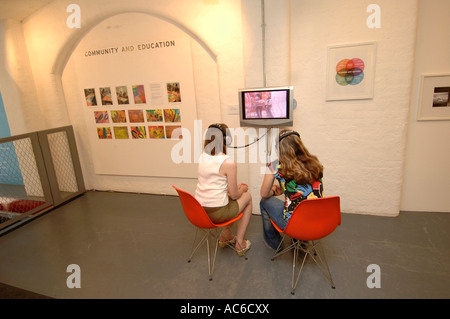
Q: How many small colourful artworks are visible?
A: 15